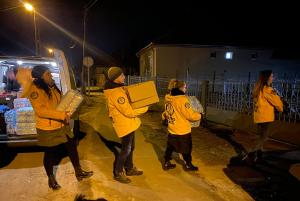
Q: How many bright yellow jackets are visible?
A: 4